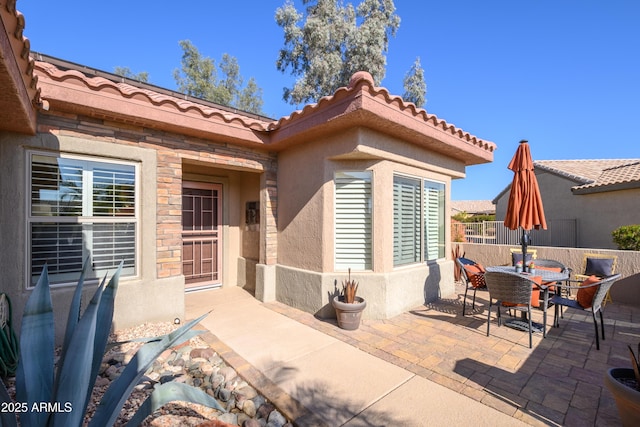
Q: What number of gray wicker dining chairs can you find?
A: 4